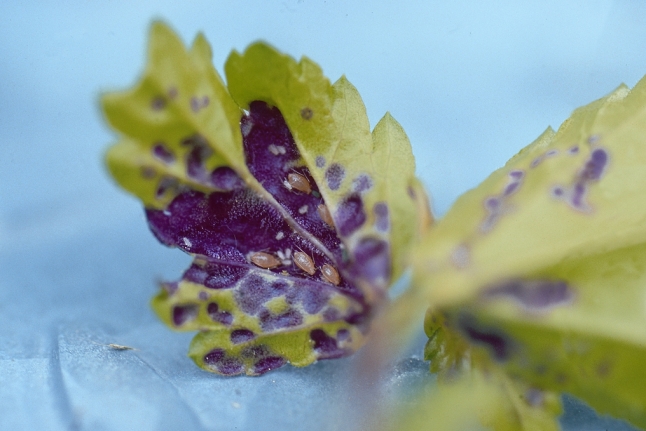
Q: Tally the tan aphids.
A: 5